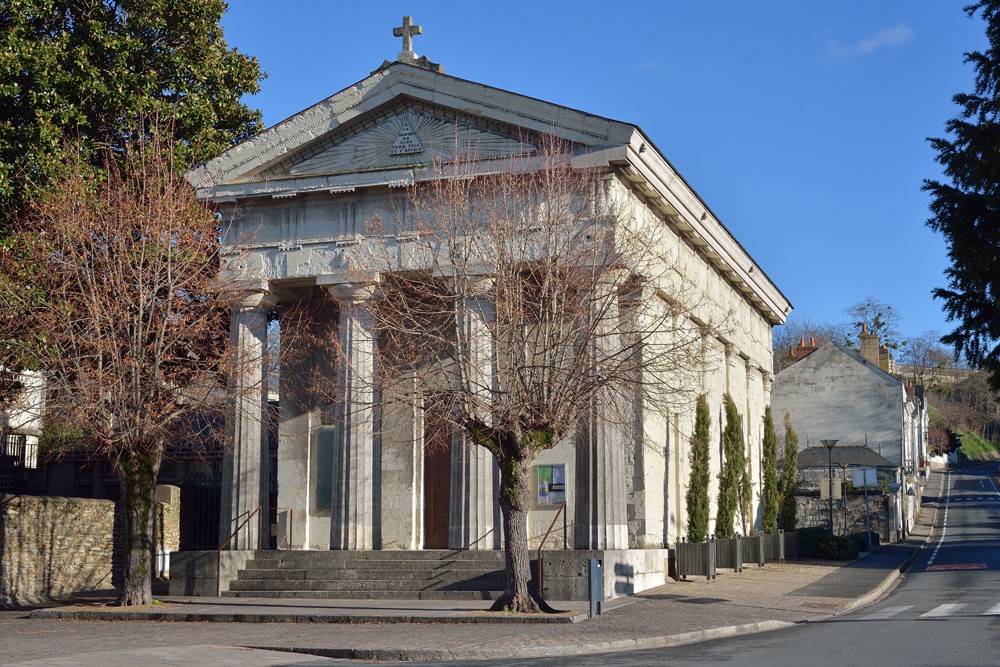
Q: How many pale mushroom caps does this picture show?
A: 0